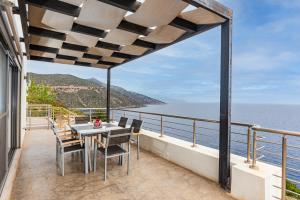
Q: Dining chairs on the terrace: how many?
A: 6